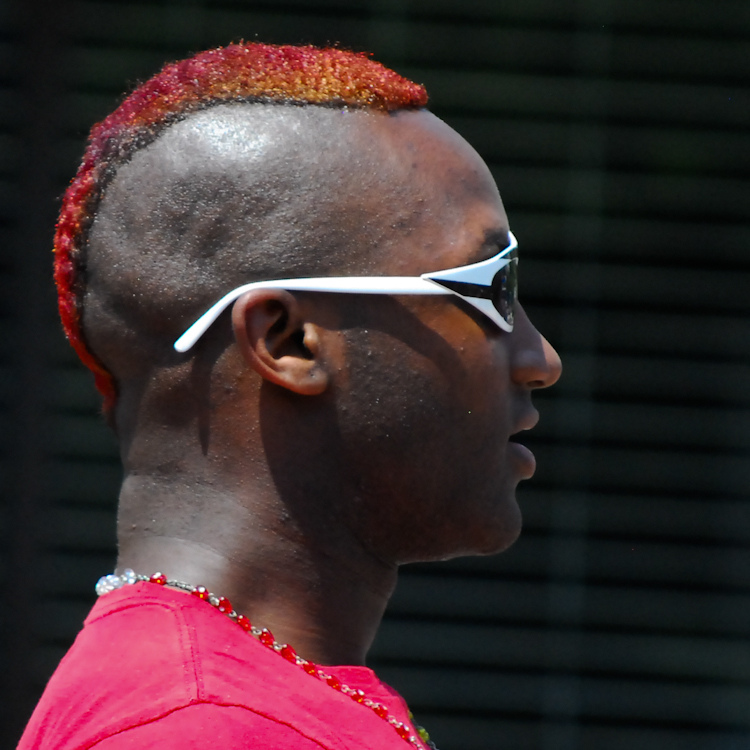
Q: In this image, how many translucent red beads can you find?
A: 11